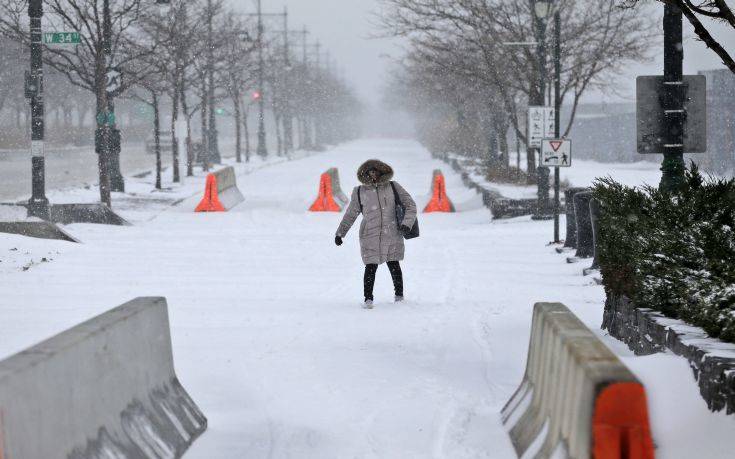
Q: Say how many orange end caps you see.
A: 4